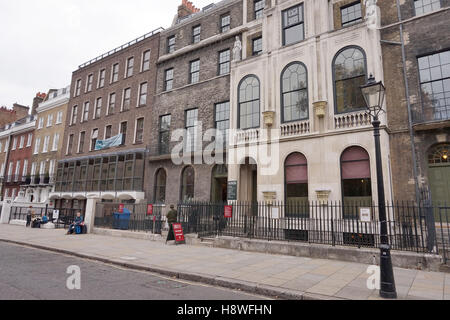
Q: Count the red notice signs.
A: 4